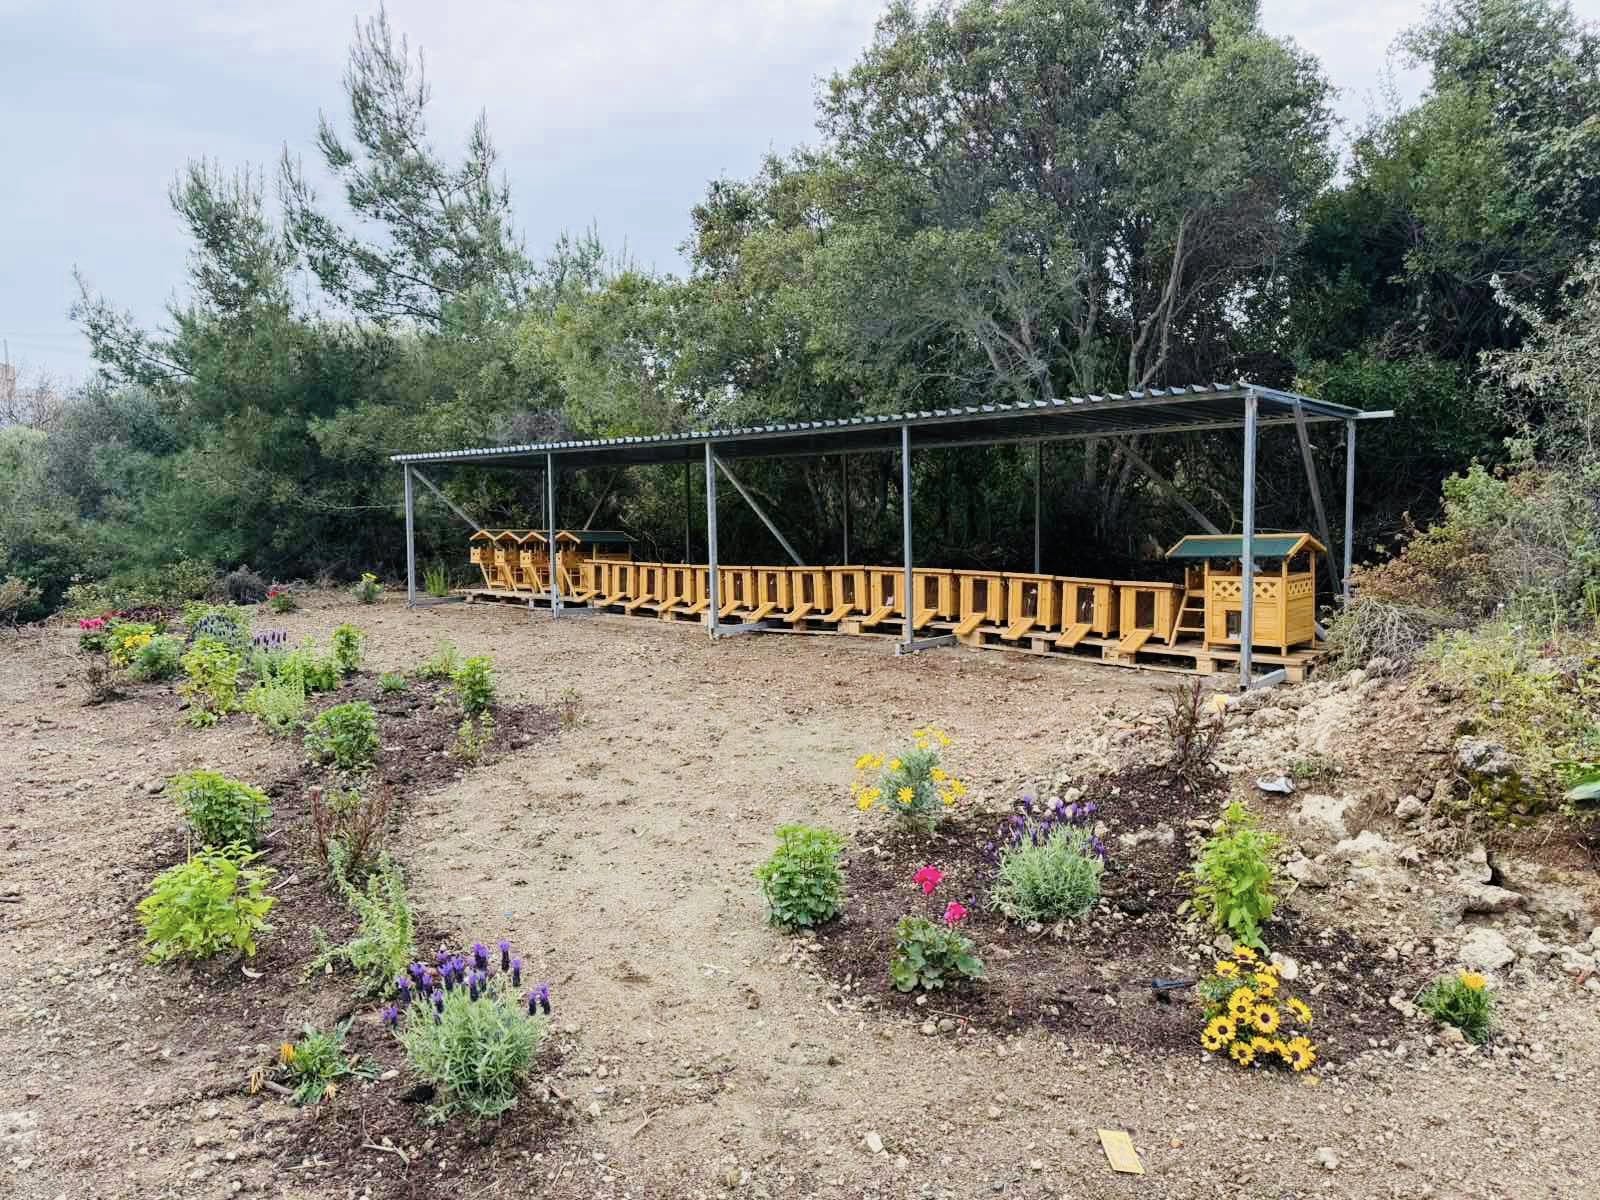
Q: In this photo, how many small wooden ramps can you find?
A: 15